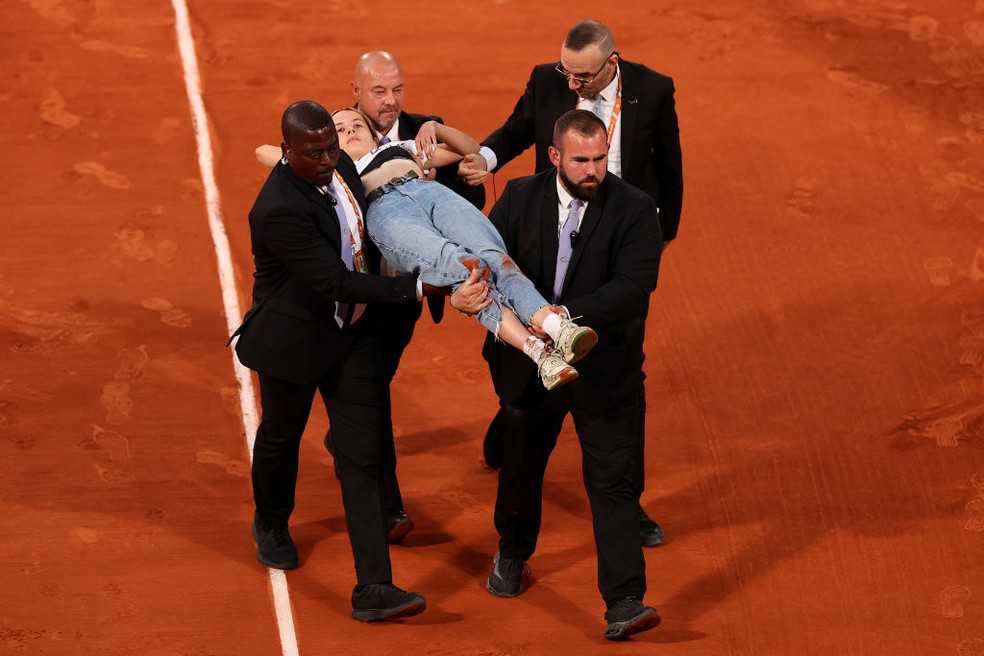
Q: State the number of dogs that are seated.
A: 0